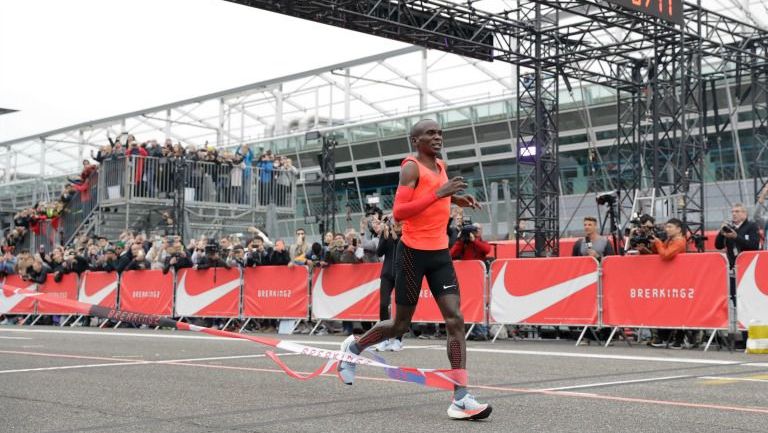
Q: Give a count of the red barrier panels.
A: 11